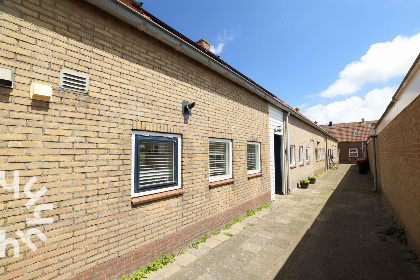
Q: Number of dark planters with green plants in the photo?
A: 2